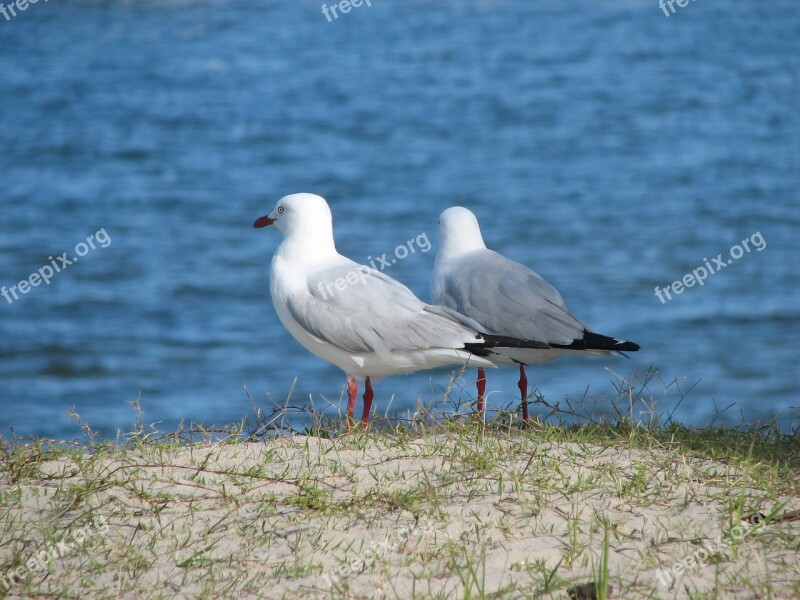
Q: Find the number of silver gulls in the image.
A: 2